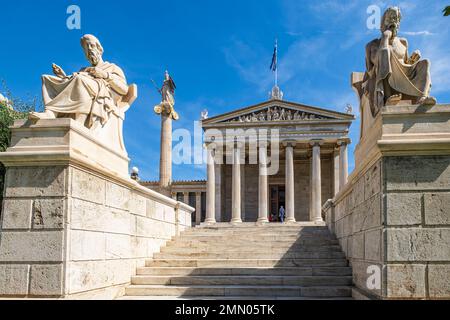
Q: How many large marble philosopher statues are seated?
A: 2